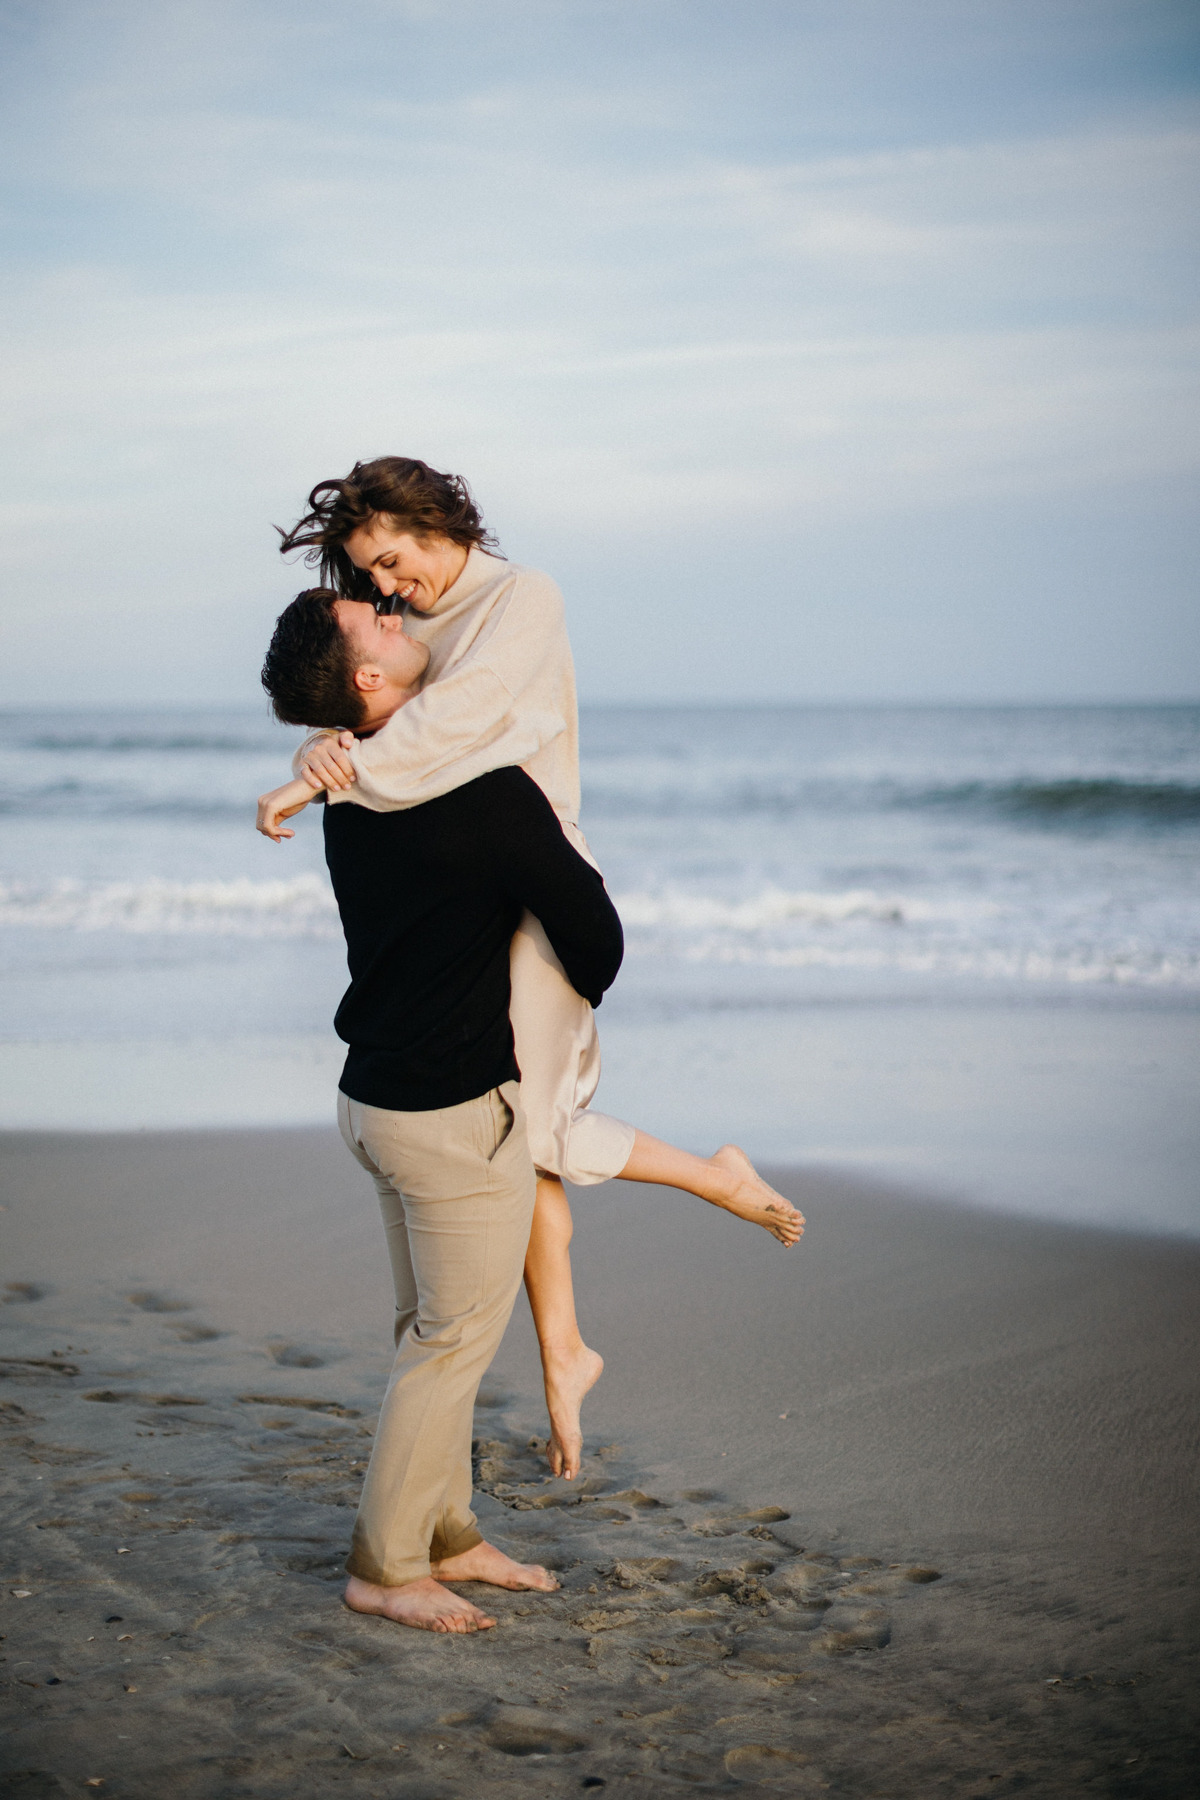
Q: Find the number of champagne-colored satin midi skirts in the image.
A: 1